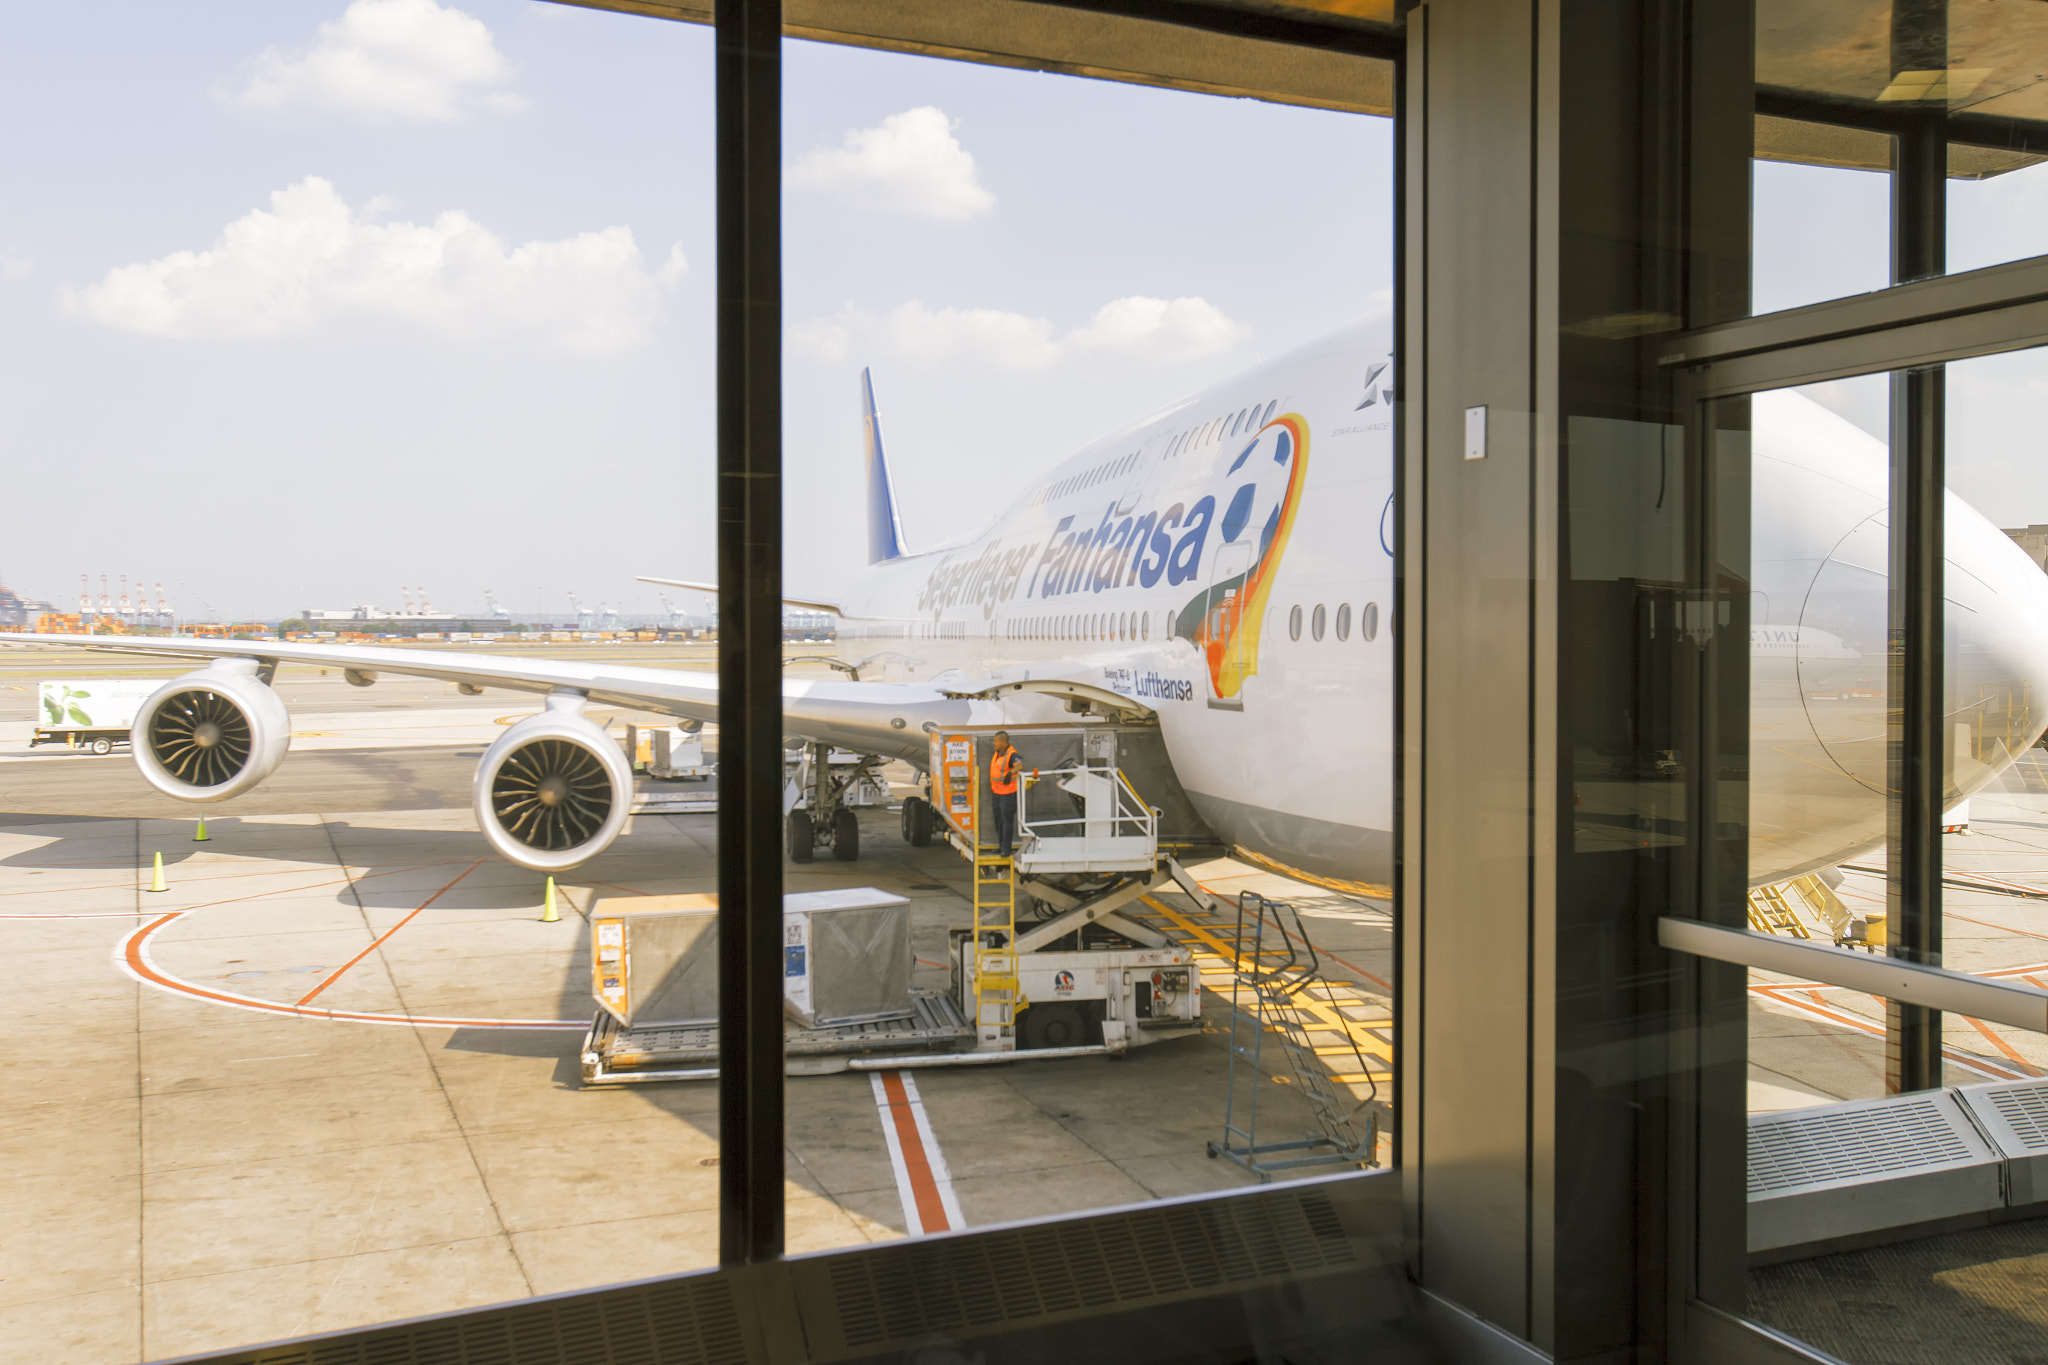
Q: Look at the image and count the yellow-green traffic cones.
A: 3